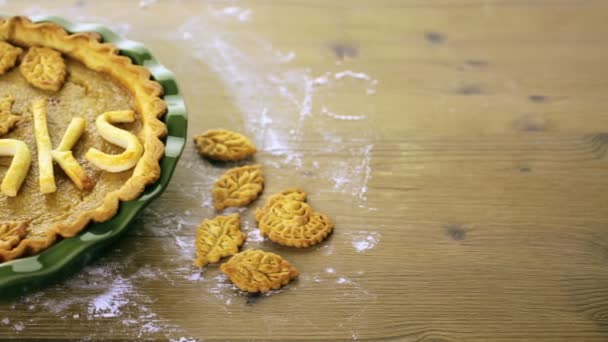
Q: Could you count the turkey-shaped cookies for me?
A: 1